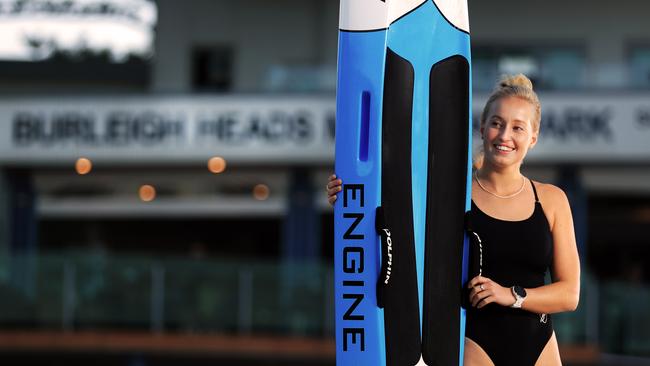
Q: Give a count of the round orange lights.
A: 4